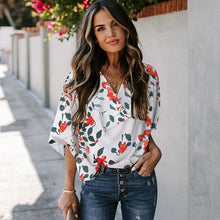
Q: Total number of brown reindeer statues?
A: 0